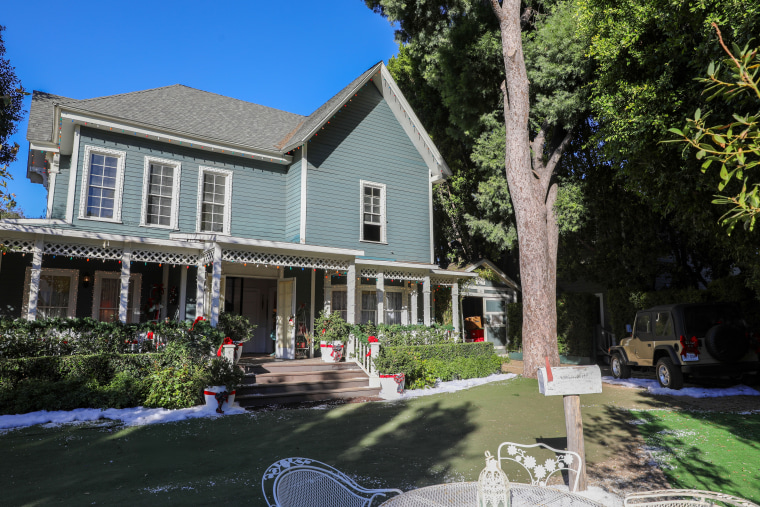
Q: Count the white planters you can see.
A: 4